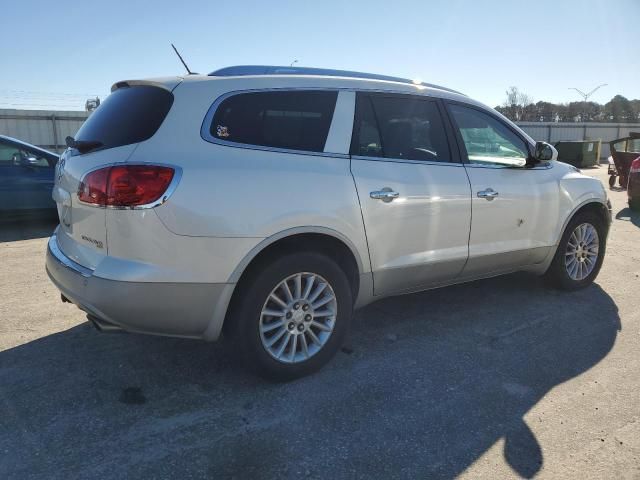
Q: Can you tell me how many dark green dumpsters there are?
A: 1